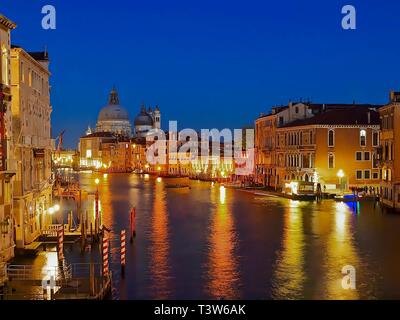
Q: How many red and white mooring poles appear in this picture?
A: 3